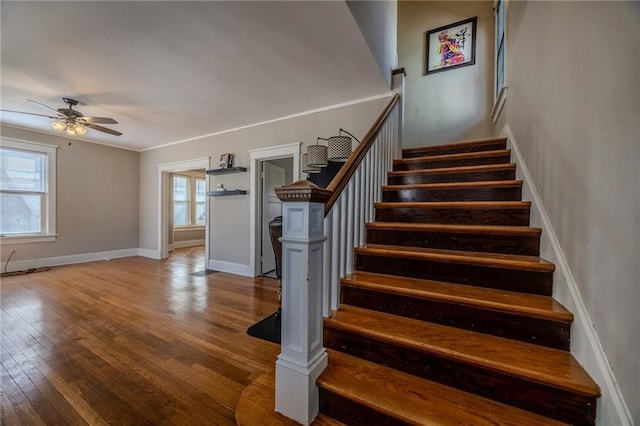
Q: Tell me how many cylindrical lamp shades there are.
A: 3